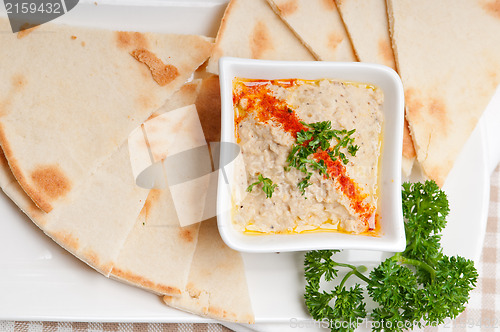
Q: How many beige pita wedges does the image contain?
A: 8